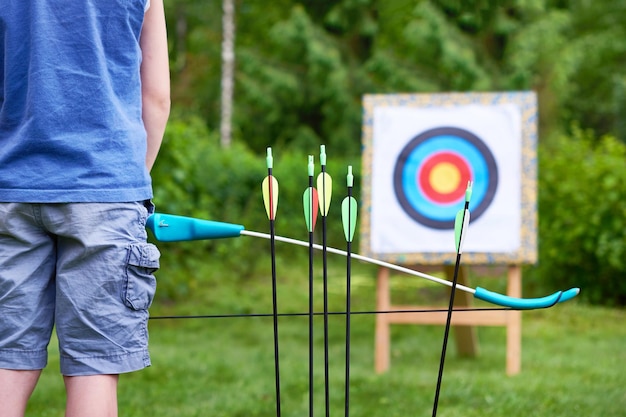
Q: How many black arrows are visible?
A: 5